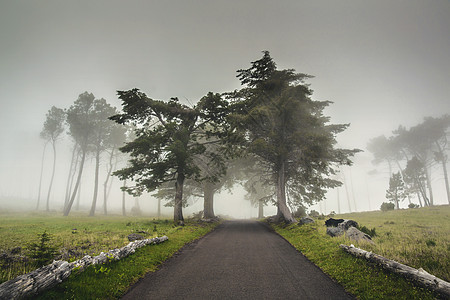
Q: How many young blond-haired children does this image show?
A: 0